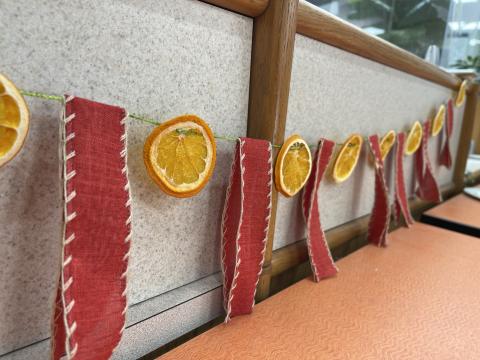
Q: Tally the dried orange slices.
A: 8